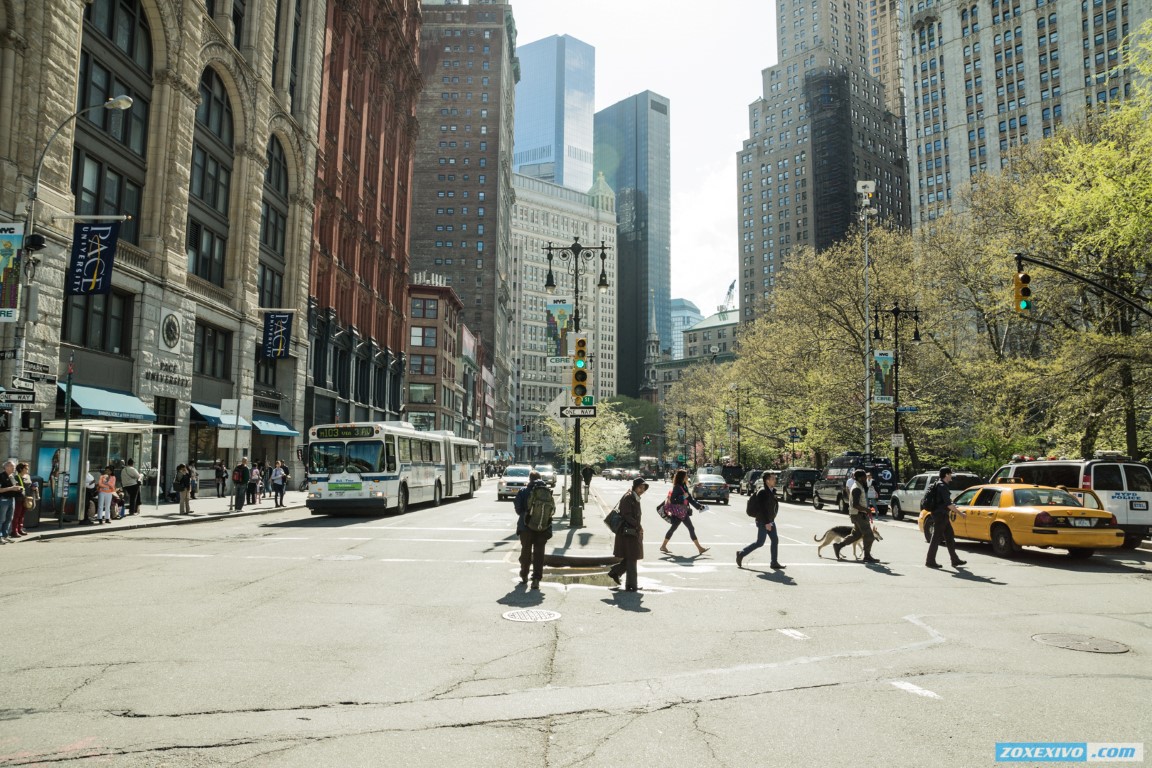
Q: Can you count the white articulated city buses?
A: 1